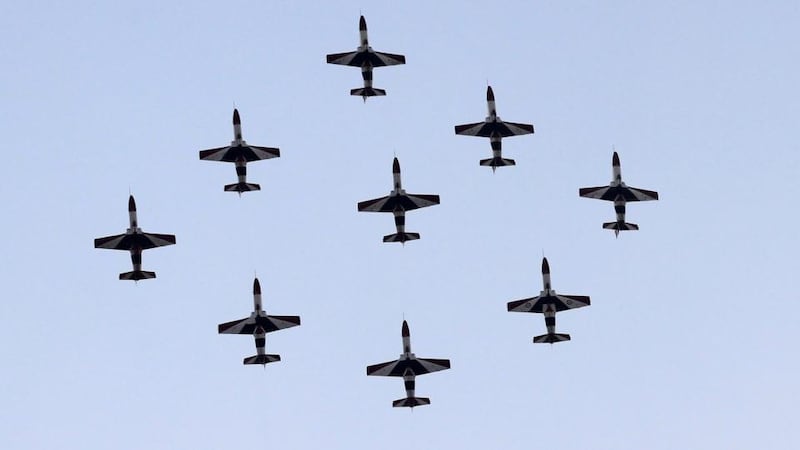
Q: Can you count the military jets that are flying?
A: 9